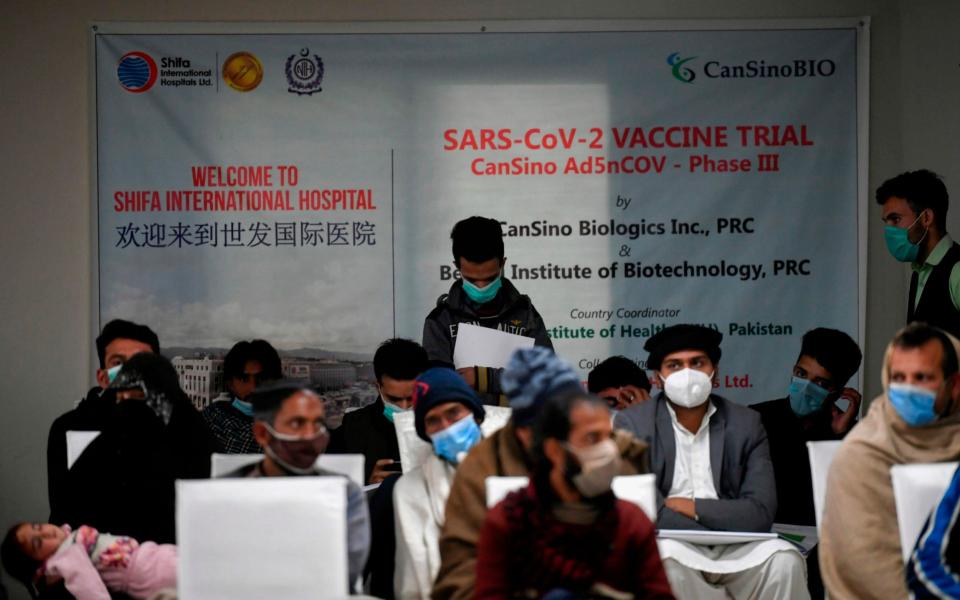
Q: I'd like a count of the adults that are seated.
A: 12